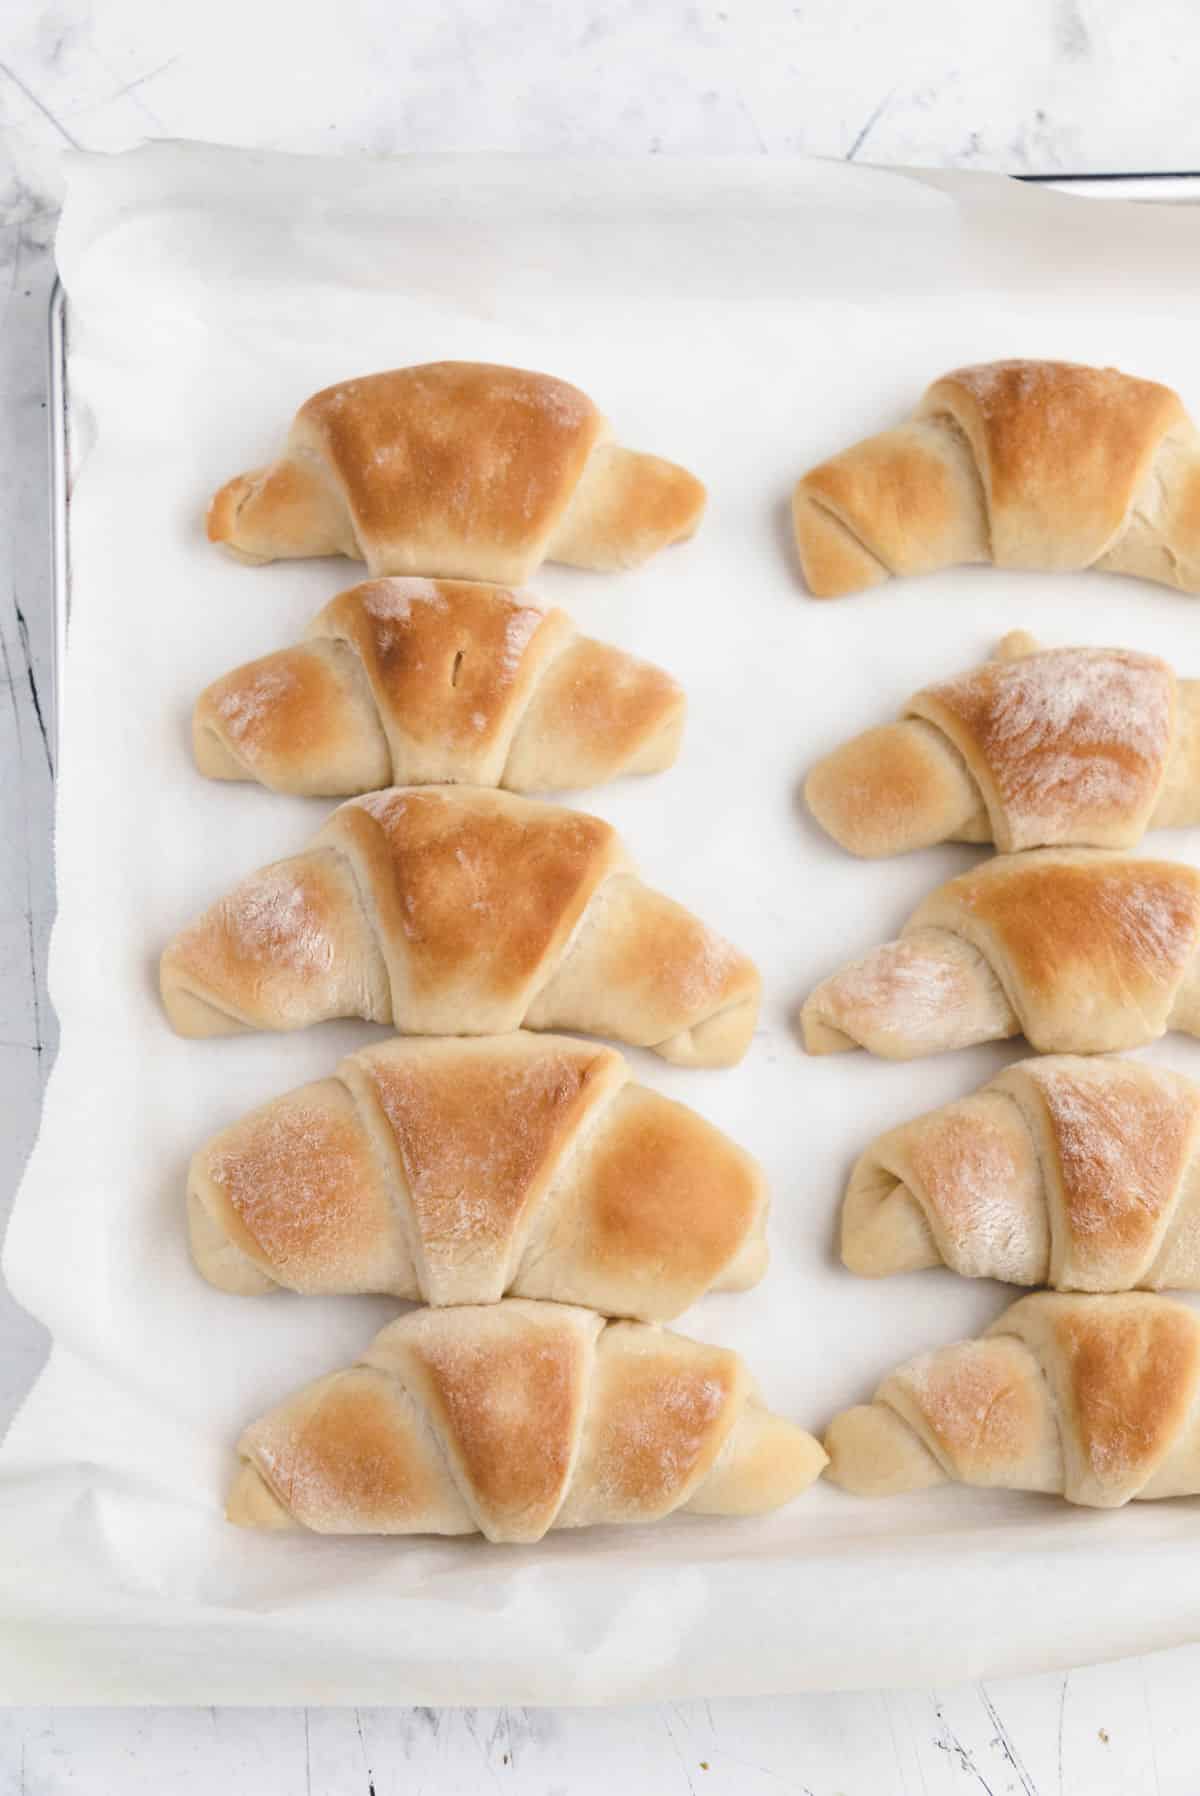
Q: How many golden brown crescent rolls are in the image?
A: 10